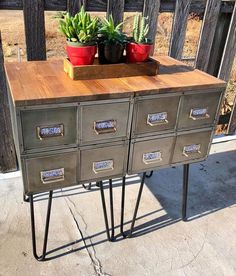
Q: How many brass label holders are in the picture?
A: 8